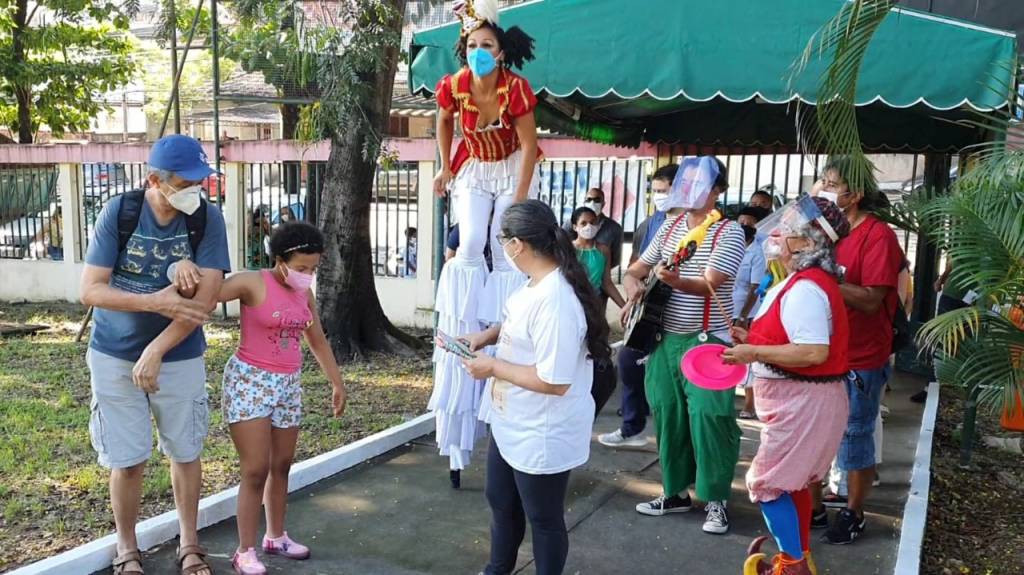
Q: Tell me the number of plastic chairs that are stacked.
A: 0